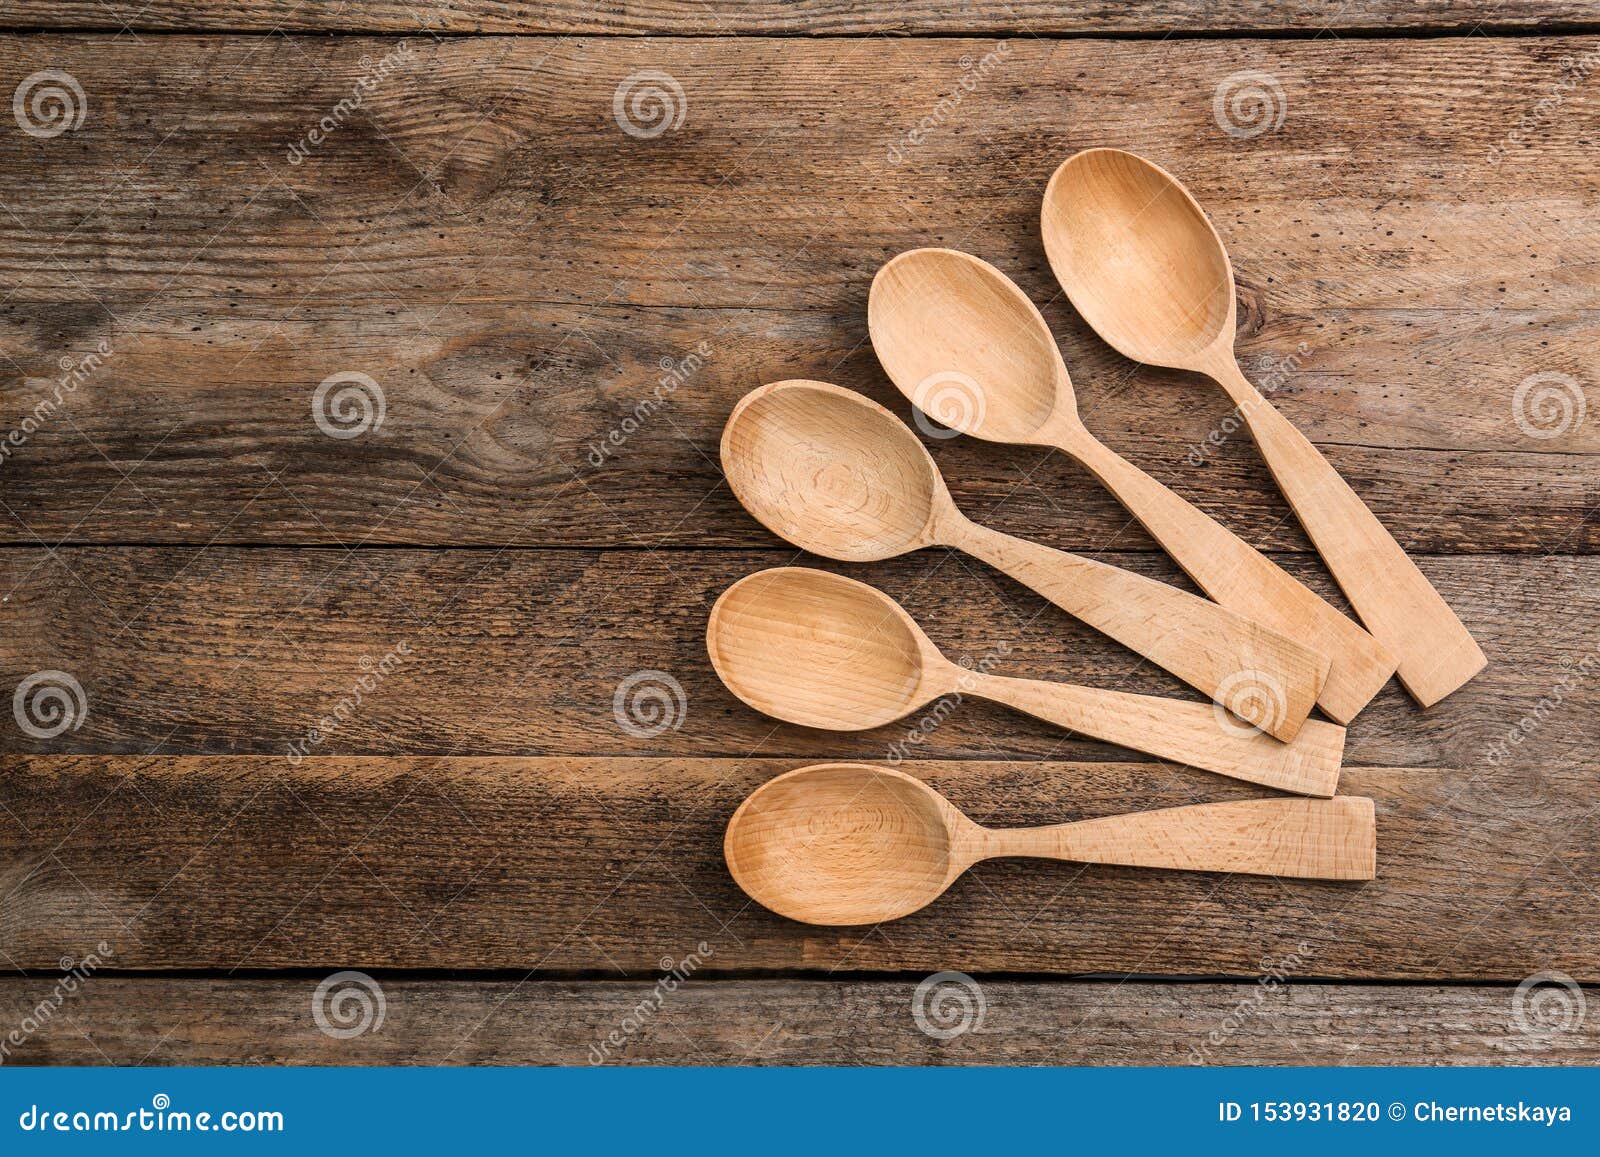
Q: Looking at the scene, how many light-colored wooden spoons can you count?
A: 5